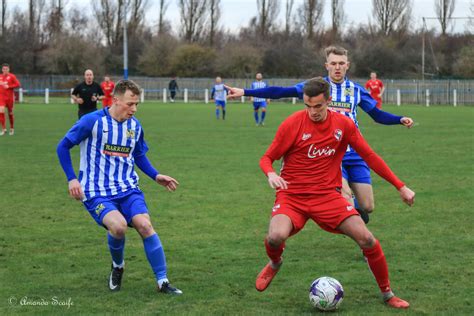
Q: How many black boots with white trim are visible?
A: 2